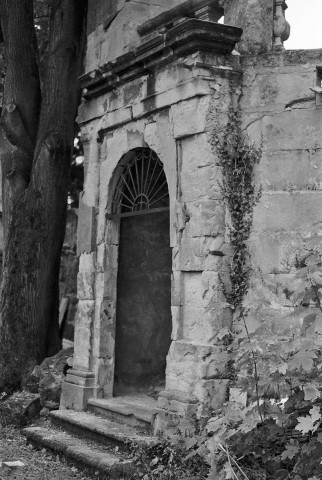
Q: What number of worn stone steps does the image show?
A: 3